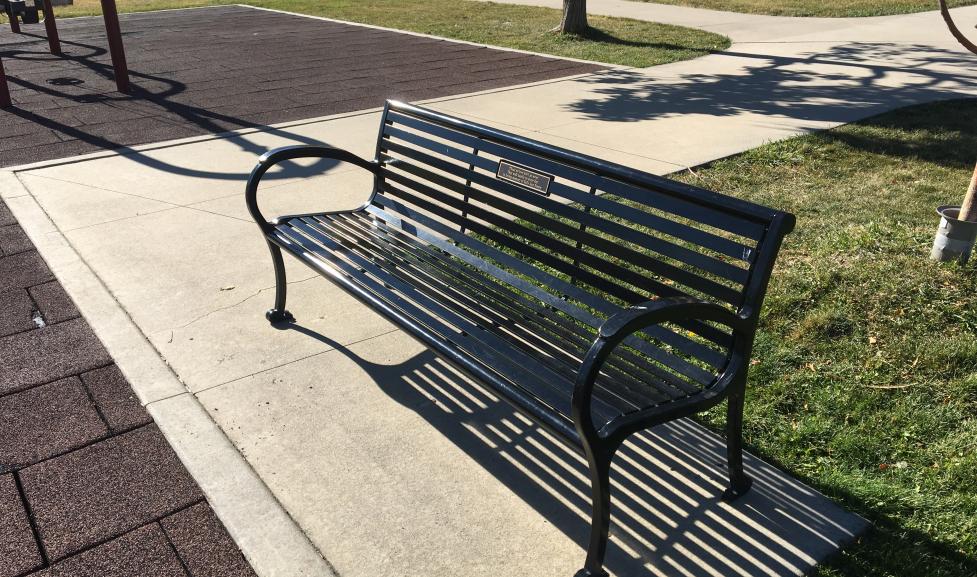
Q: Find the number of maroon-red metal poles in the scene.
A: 4